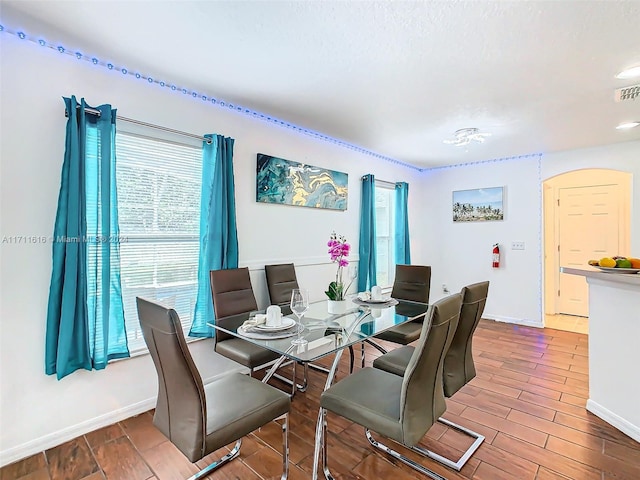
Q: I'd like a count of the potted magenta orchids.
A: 1